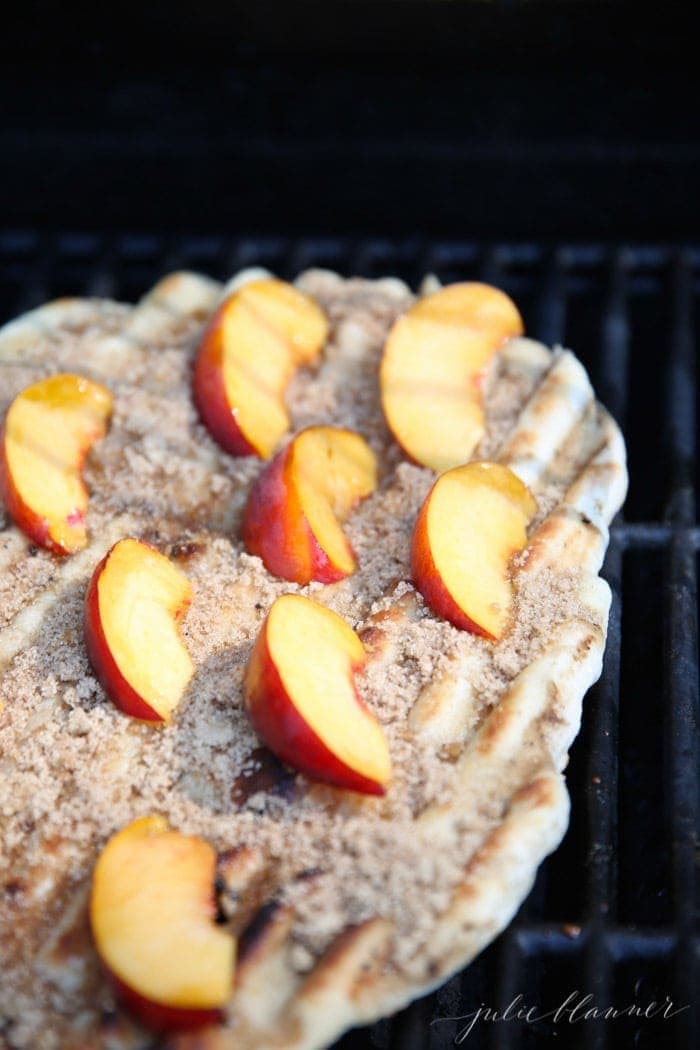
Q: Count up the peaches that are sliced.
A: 8